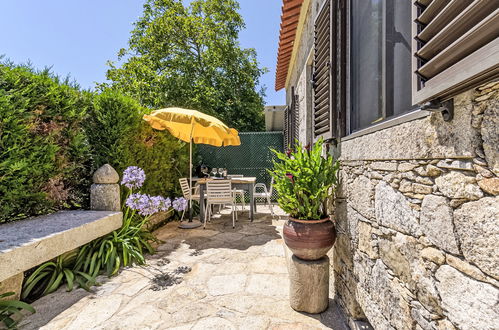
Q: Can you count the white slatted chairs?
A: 4